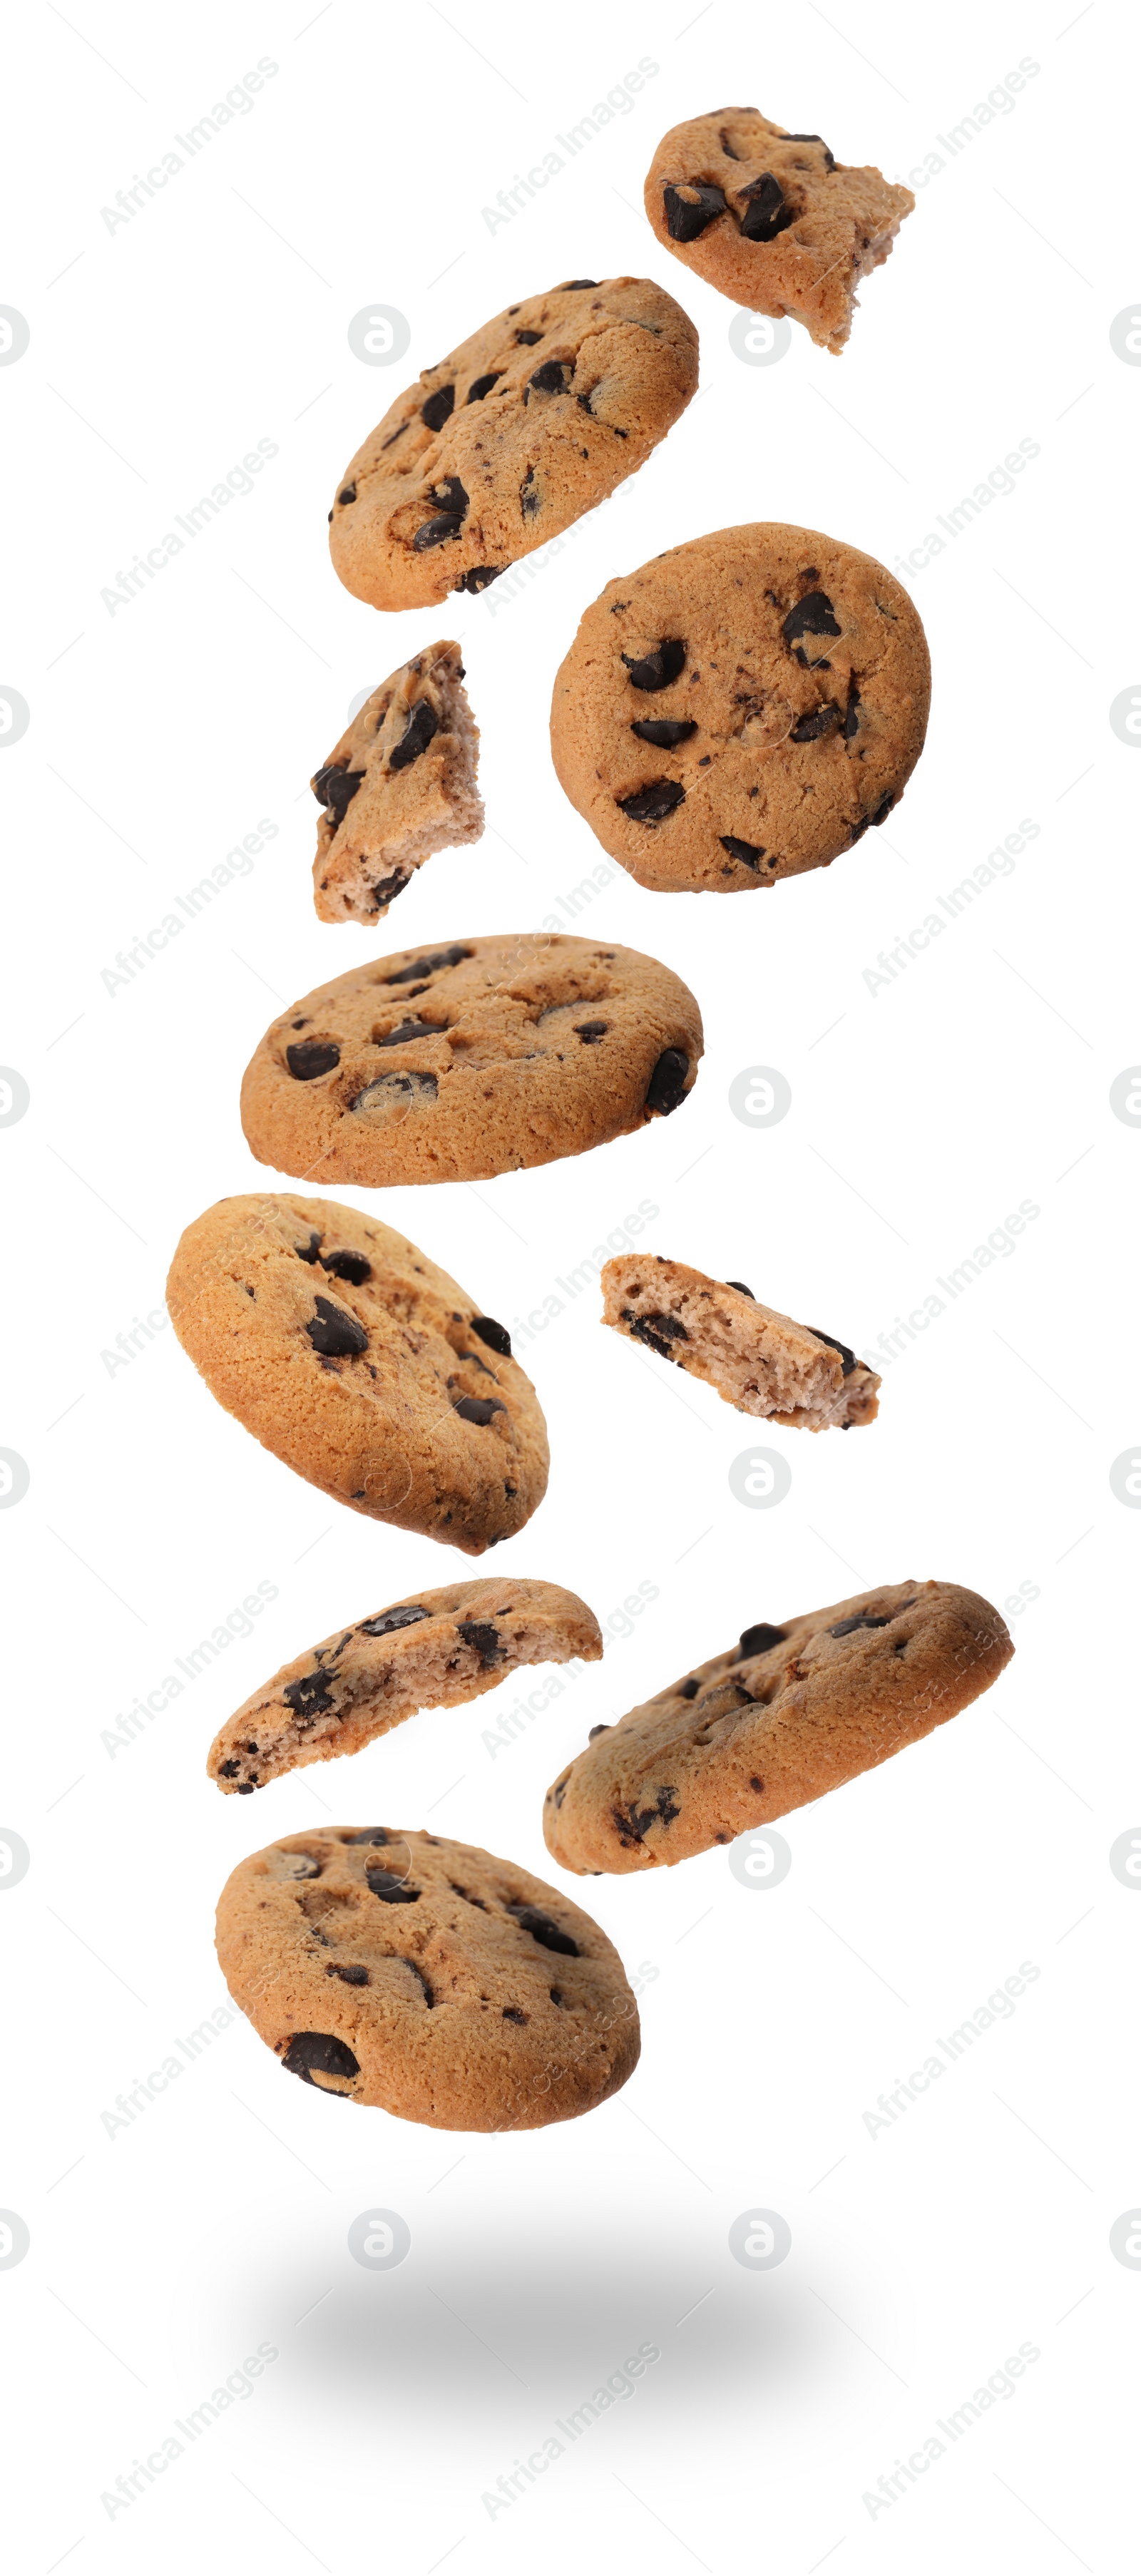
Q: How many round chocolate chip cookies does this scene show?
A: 6